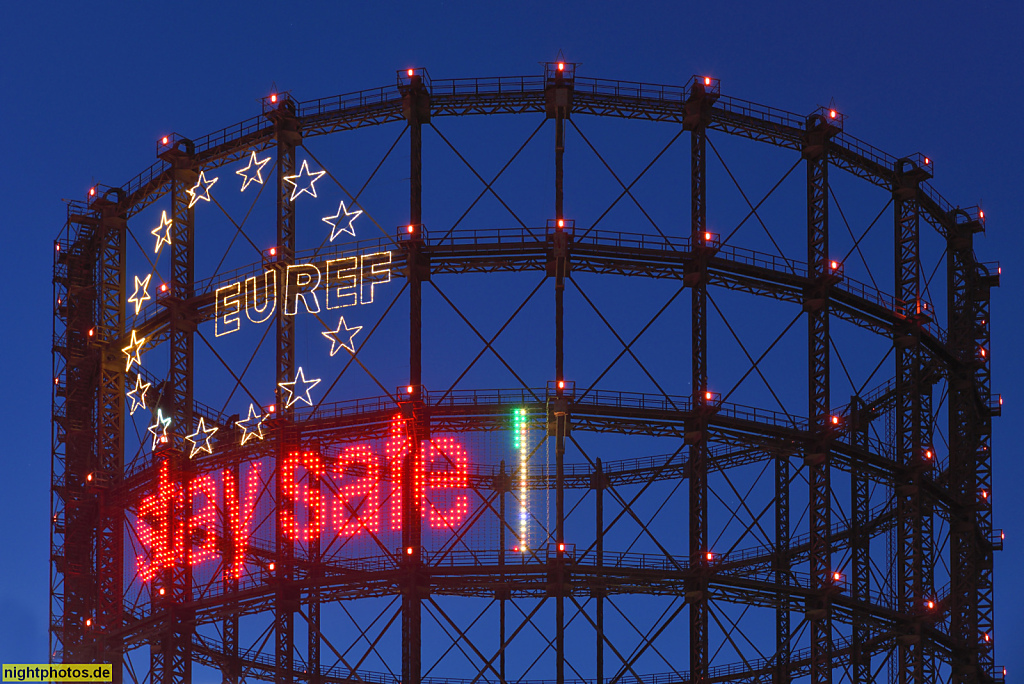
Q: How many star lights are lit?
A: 13